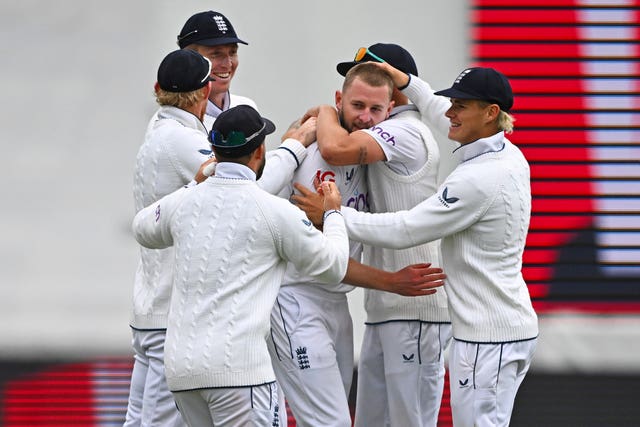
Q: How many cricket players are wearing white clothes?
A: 6